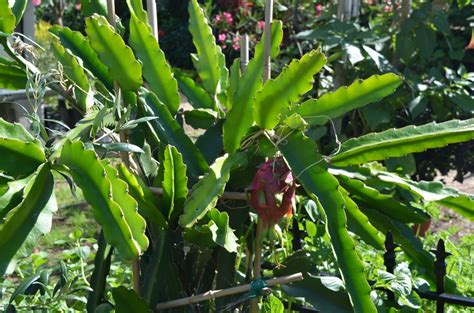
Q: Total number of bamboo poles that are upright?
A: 4